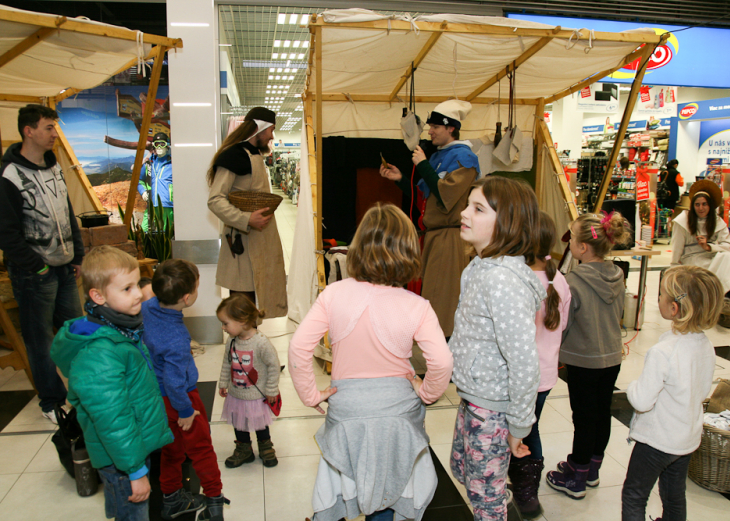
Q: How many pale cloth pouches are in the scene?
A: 2